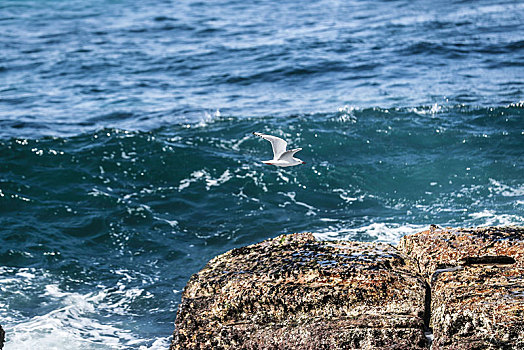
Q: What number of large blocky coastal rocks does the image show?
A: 2